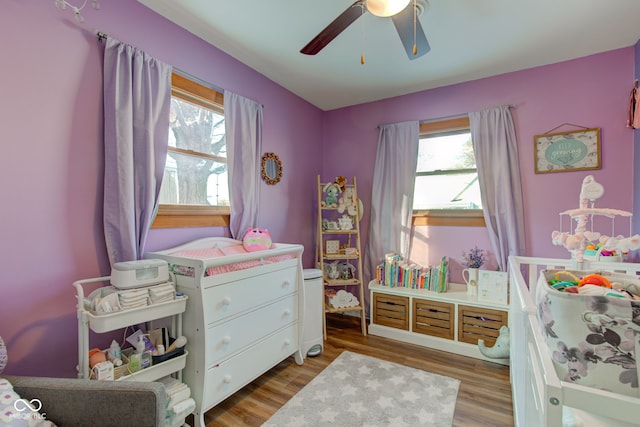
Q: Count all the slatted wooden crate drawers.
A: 3